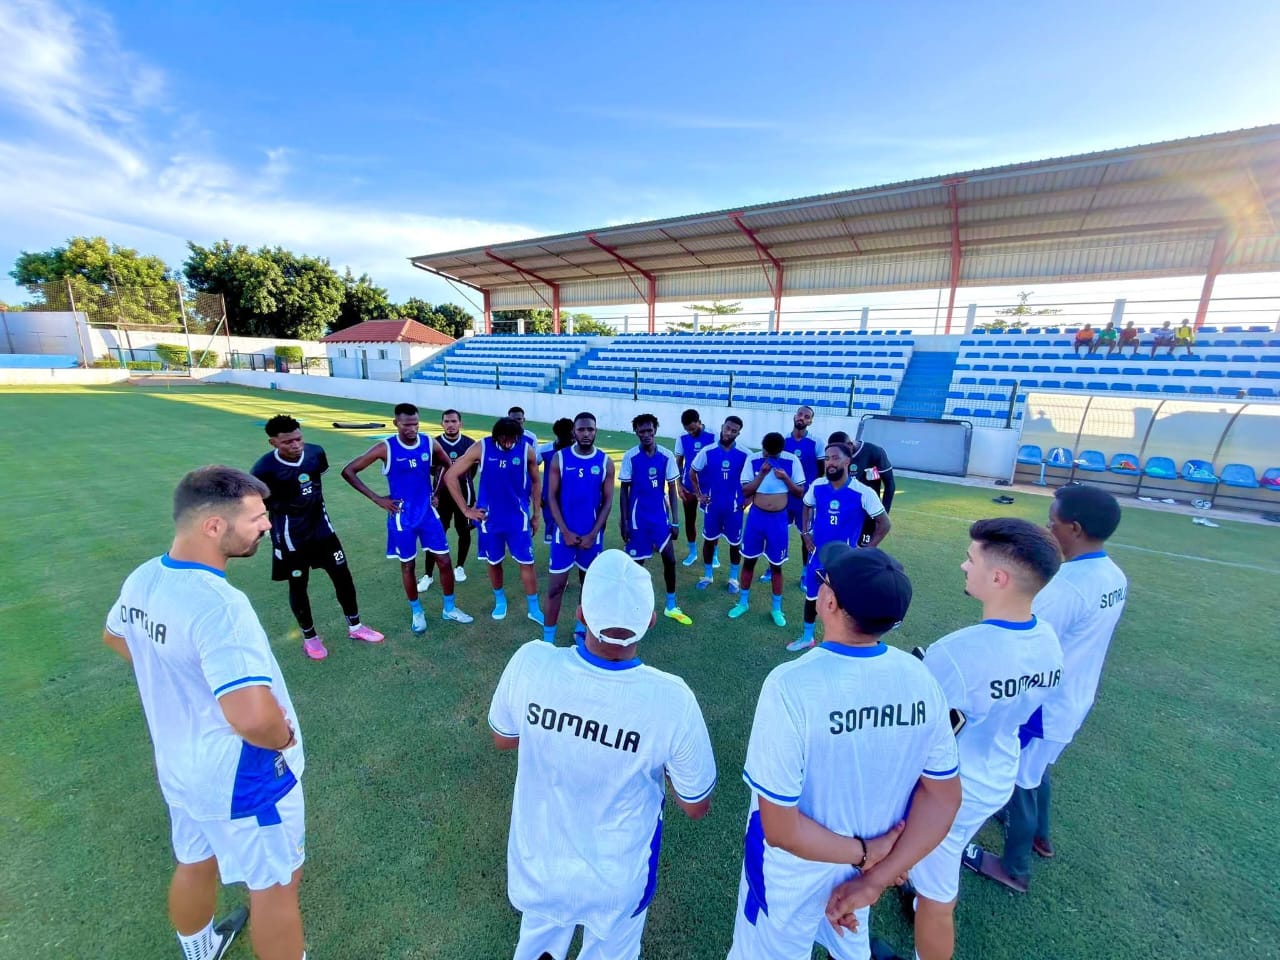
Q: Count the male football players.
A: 14